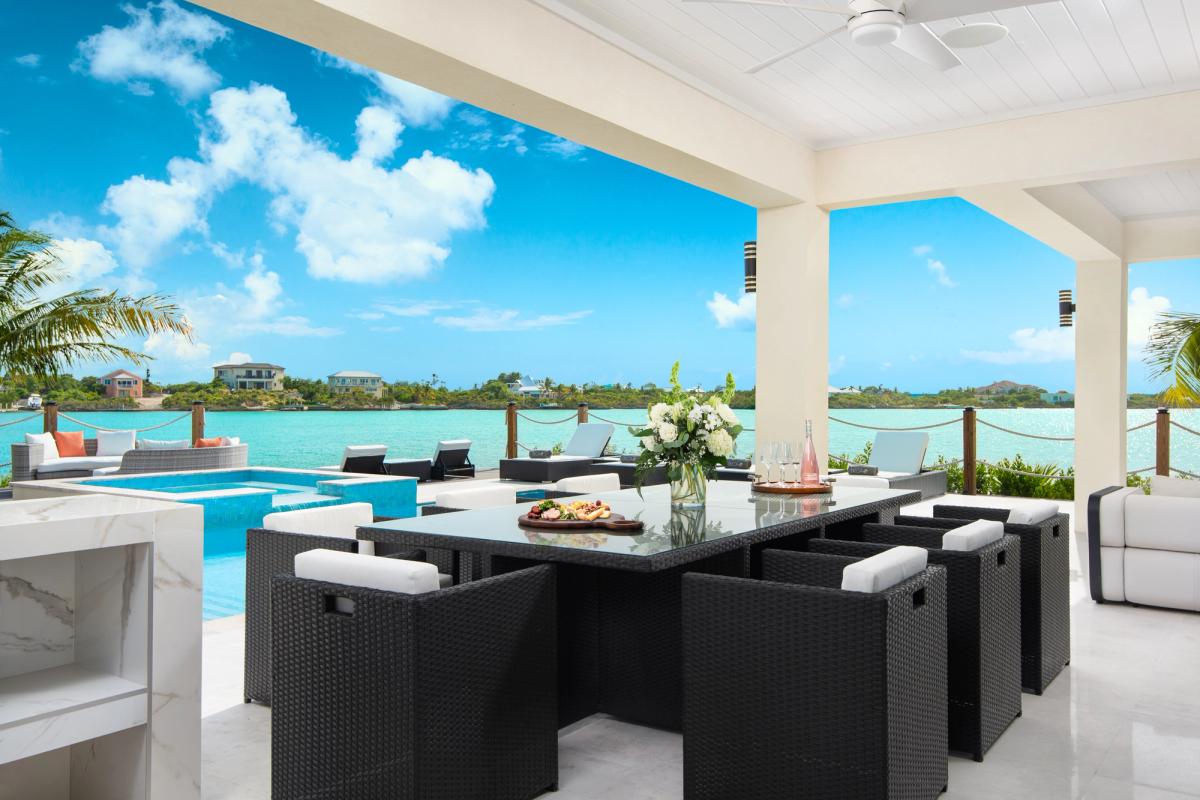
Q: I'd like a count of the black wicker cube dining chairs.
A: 7